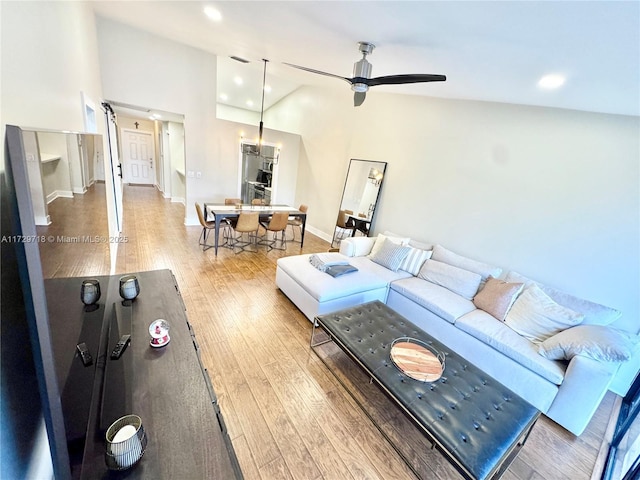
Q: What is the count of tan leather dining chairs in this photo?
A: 6